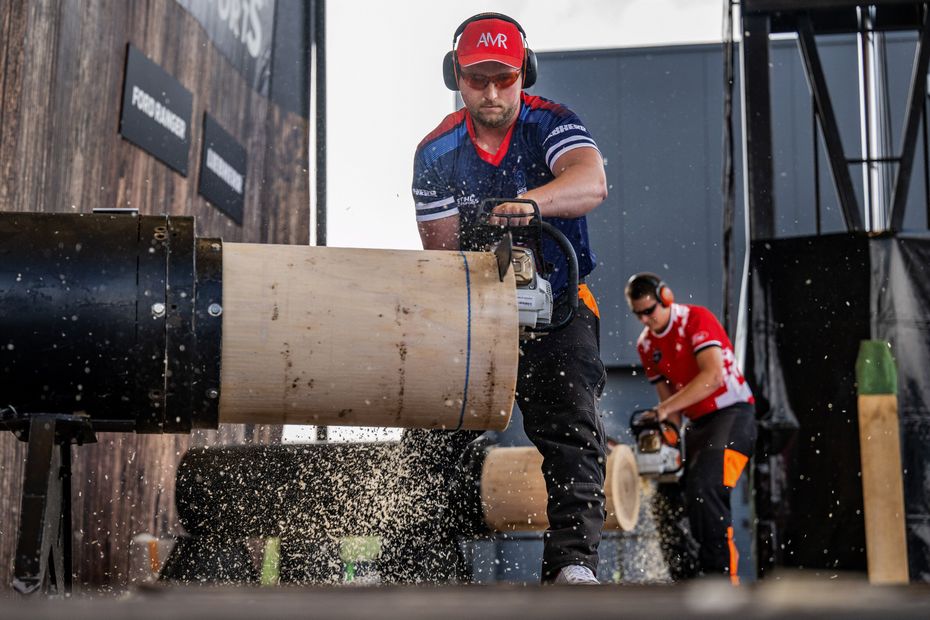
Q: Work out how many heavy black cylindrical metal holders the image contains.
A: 2